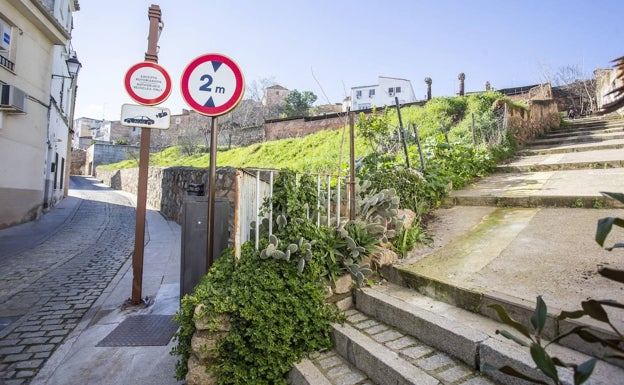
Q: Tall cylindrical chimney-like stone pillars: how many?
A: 2